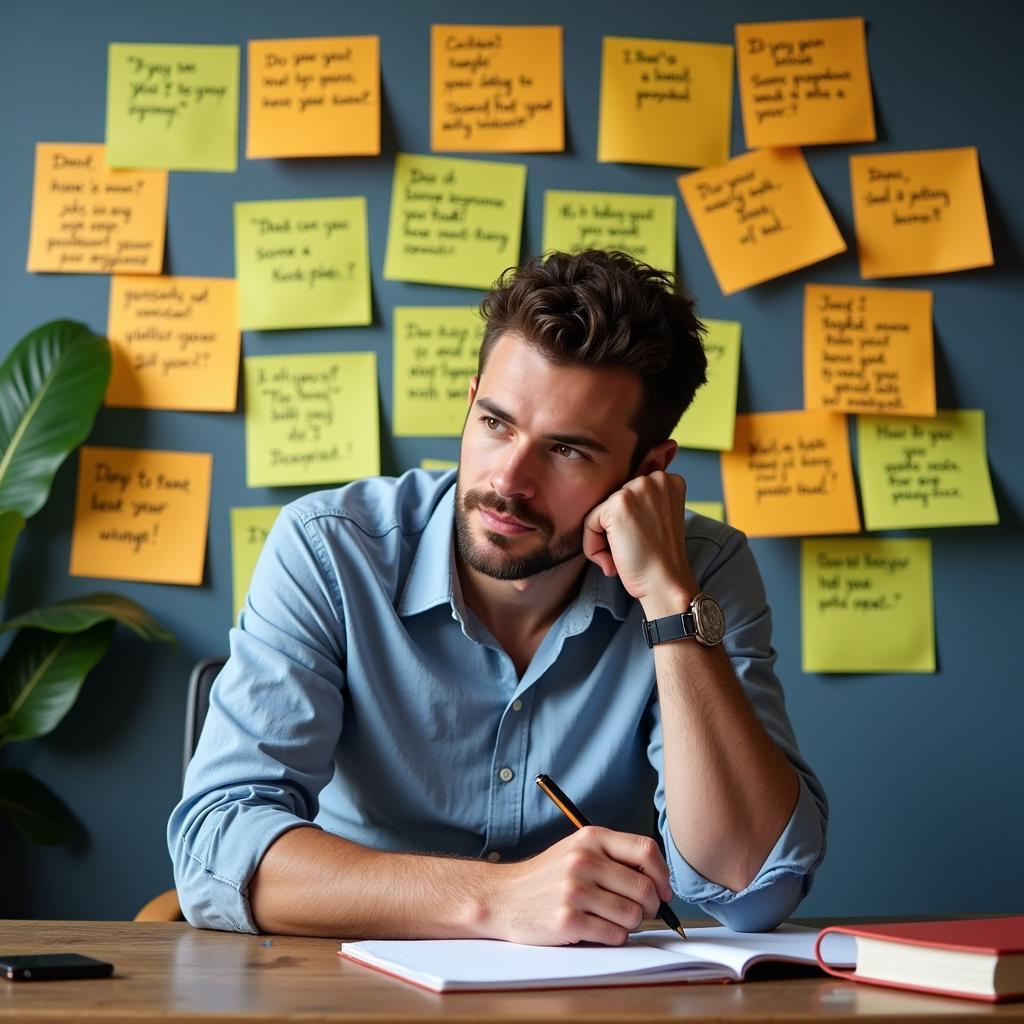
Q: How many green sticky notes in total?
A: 12